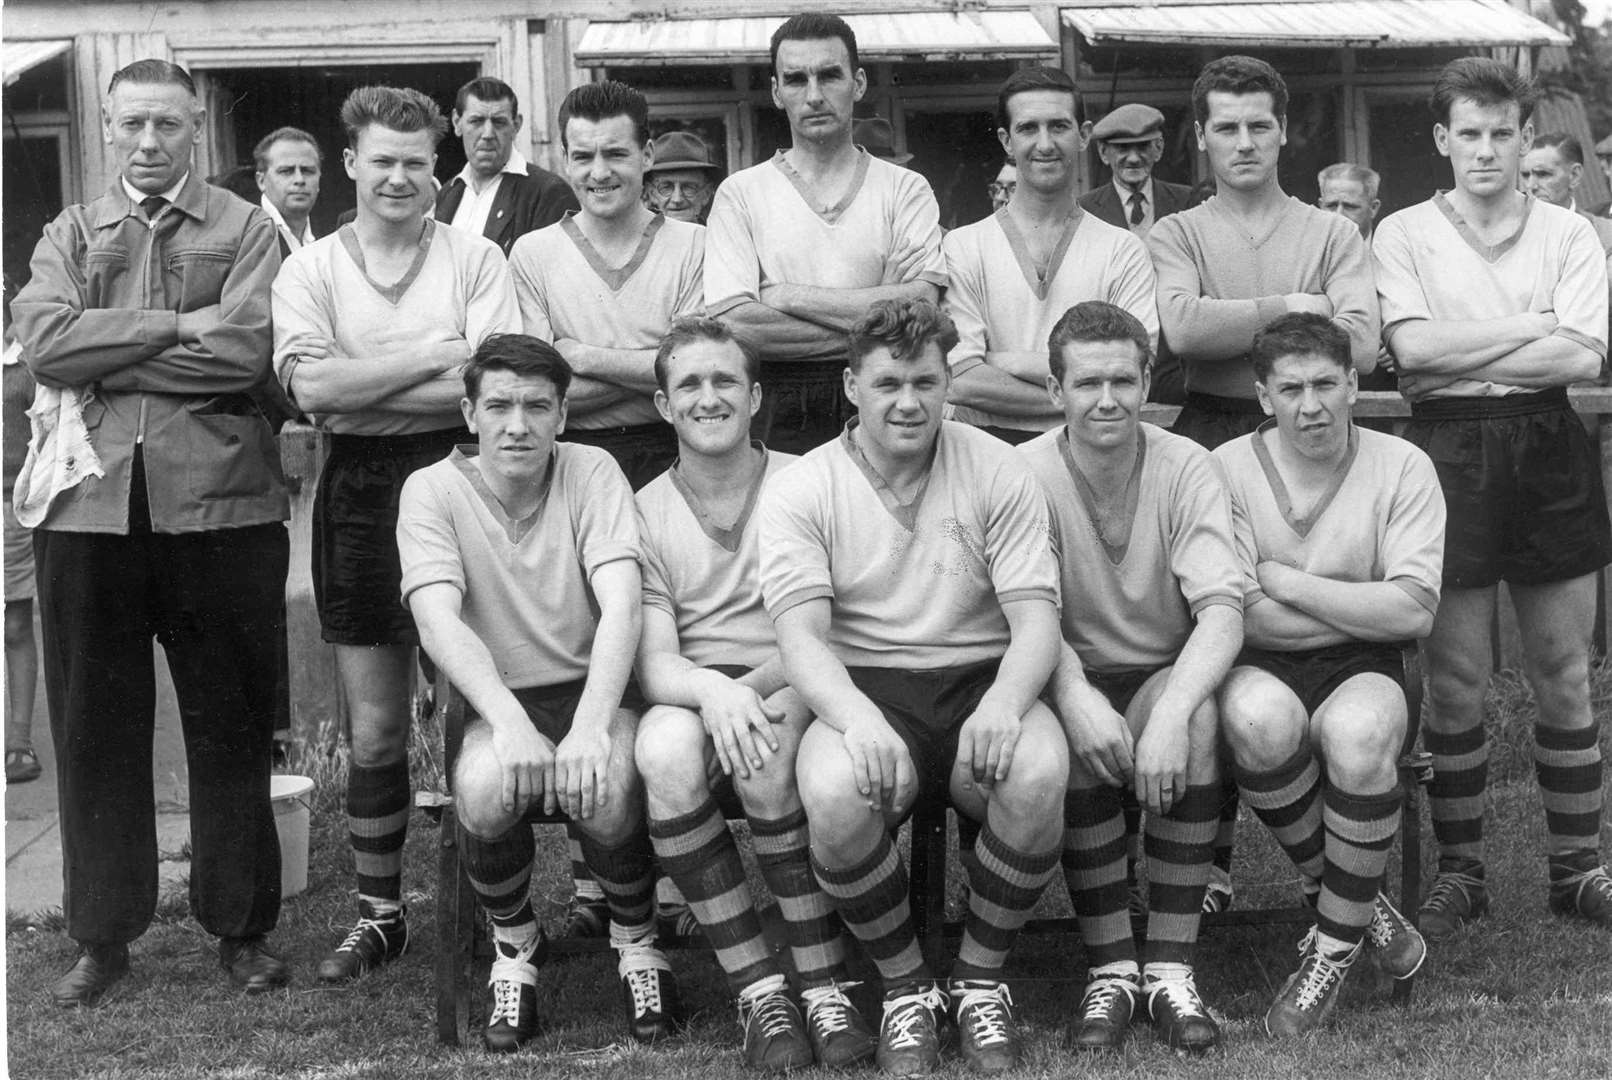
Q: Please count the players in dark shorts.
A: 11